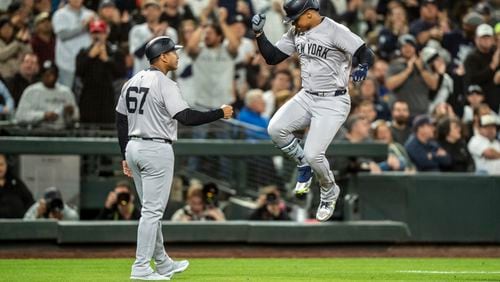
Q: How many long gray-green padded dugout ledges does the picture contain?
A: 2